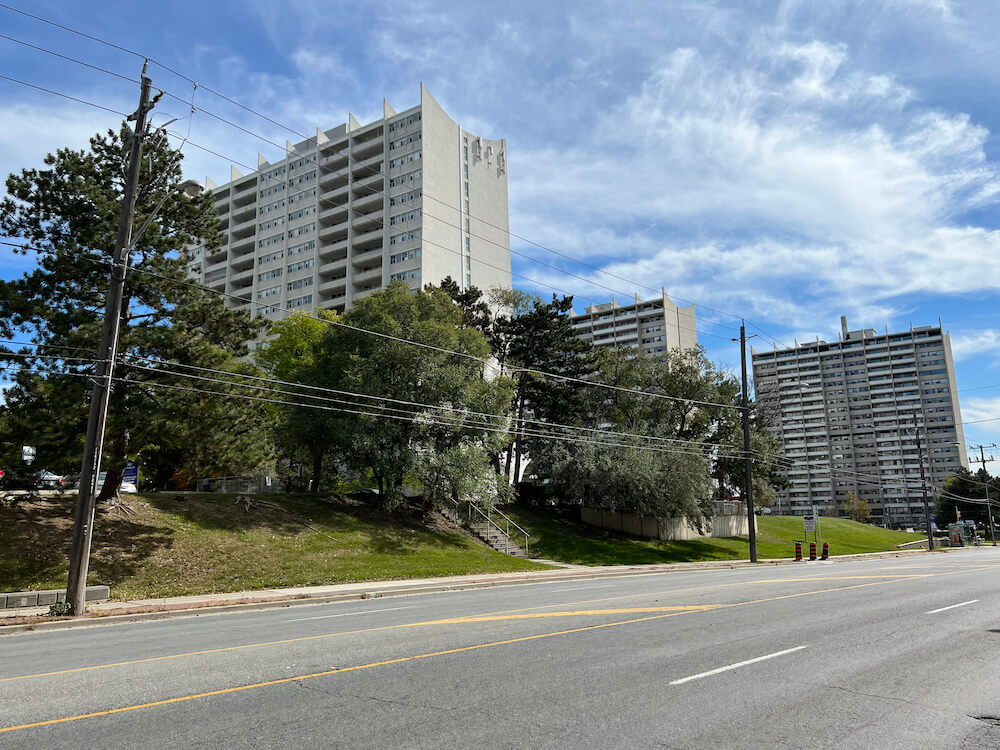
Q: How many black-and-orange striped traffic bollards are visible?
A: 3